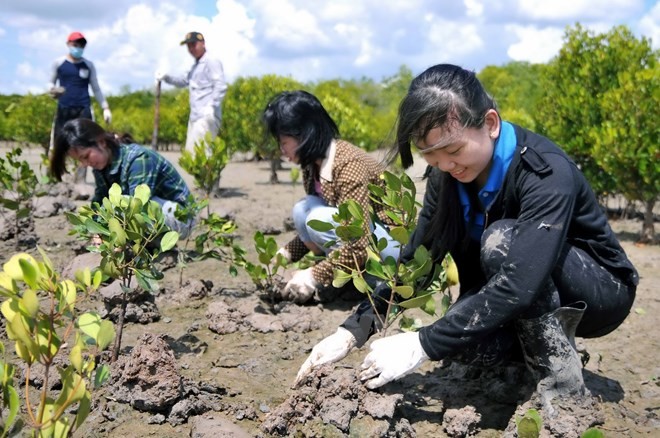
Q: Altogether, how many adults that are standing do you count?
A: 2